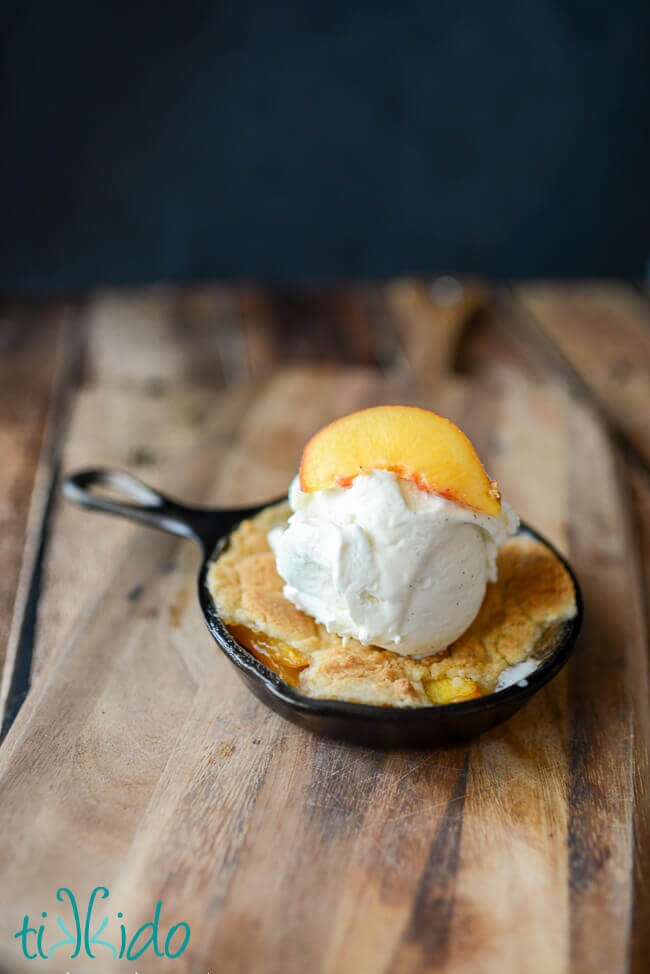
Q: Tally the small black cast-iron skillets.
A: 1